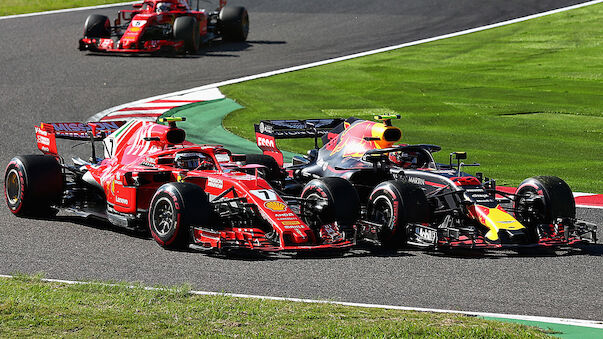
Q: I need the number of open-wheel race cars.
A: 3